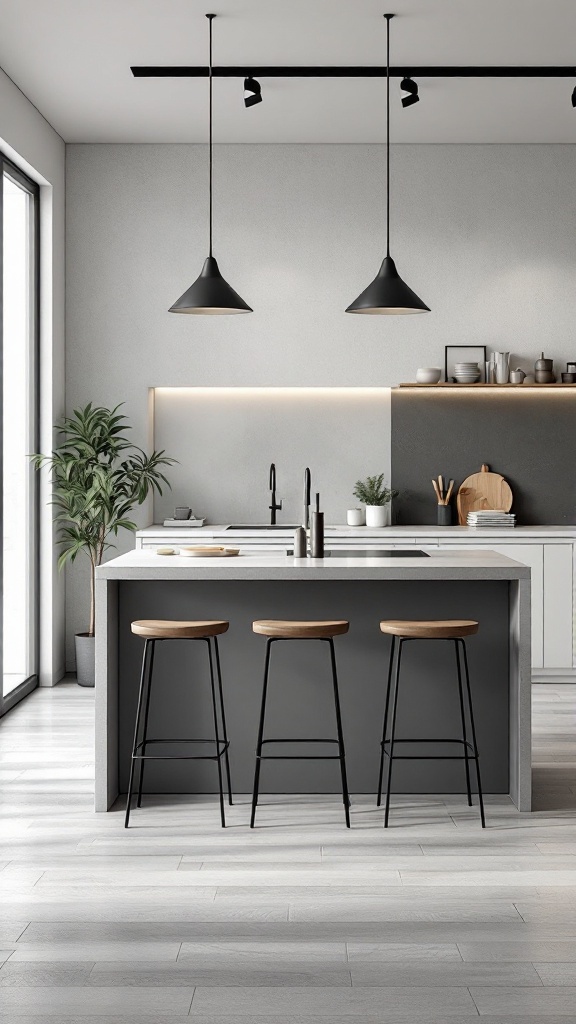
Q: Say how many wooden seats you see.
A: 3